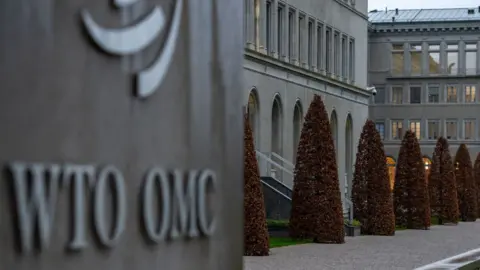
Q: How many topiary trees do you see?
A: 7